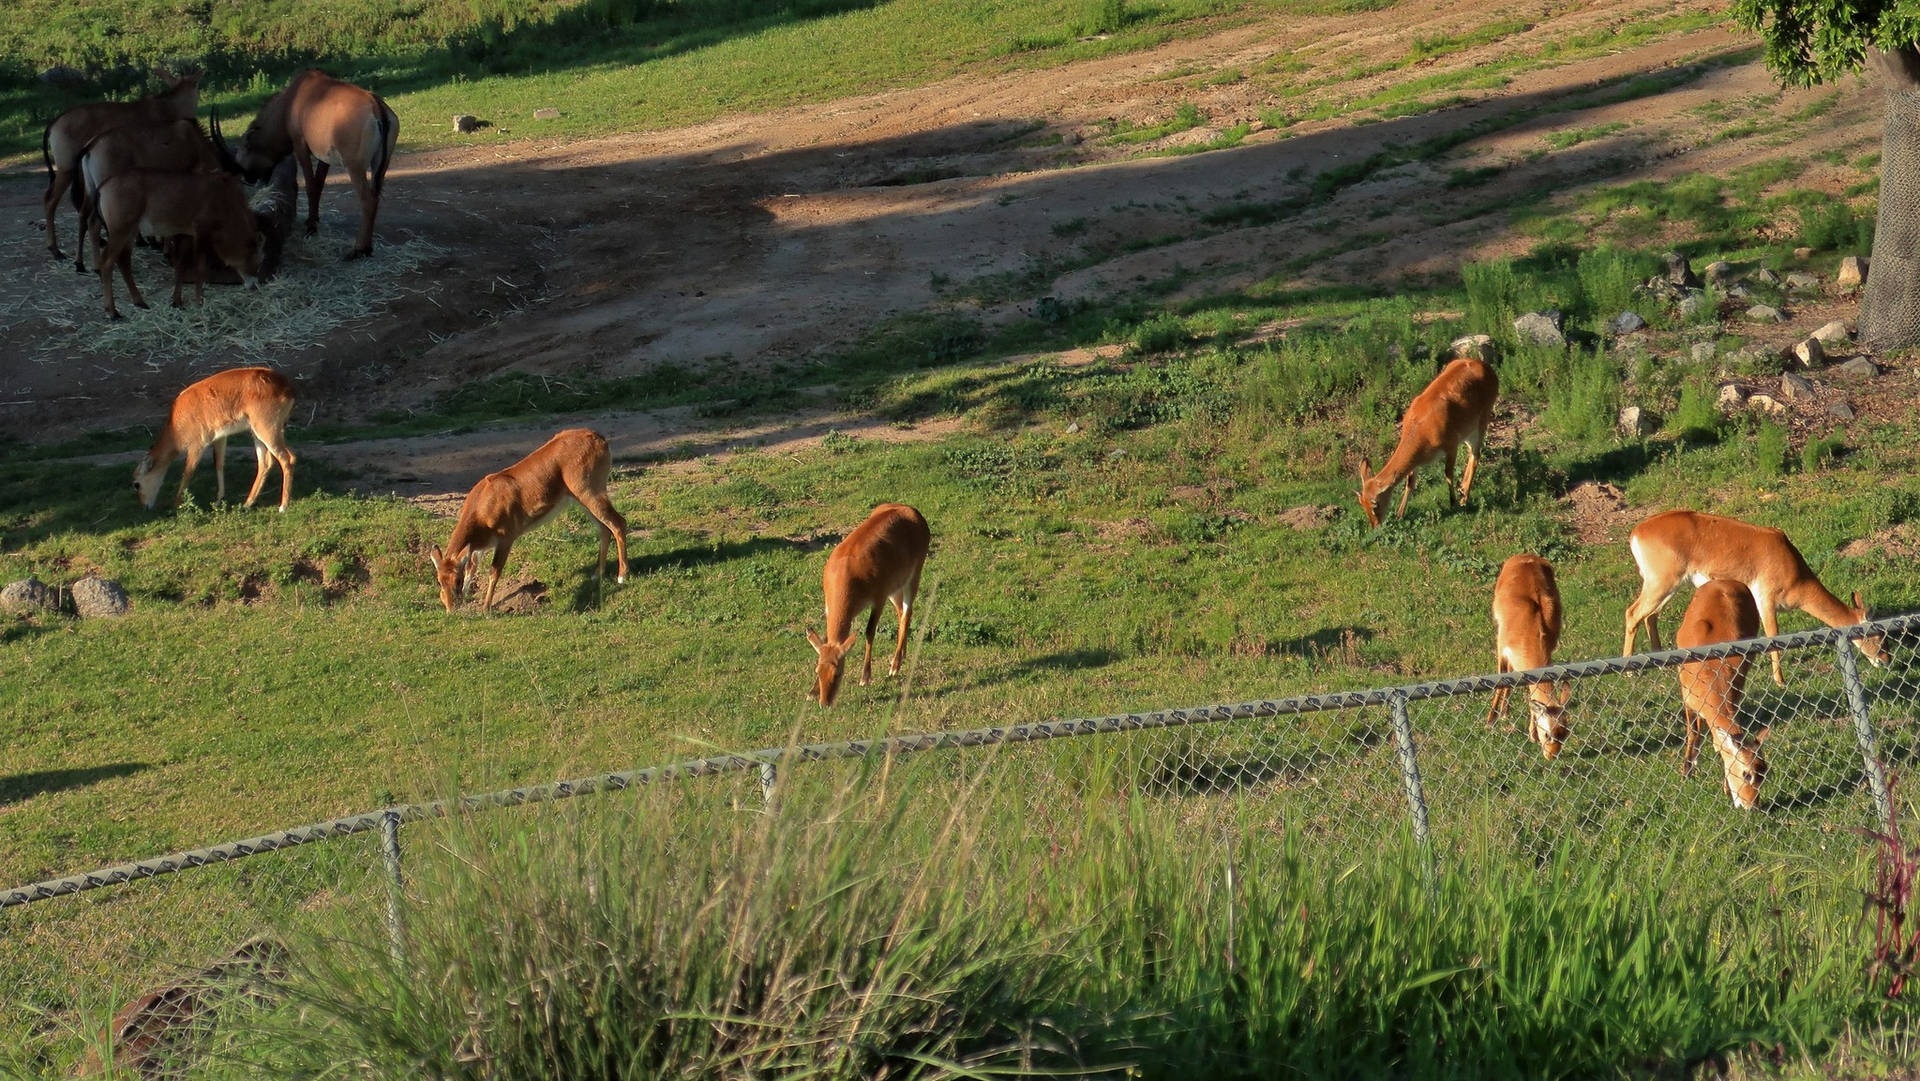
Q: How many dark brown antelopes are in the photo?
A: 4